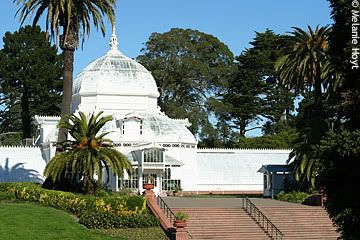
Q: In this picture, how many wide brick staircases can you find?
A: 1